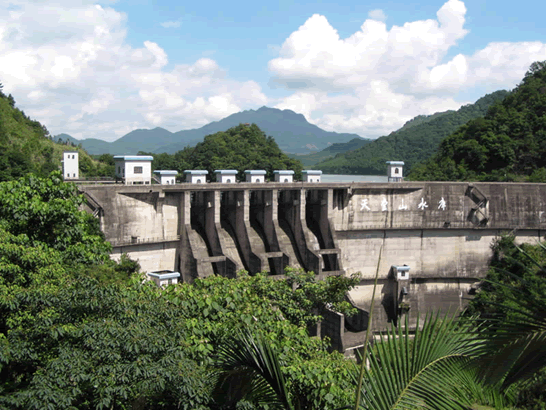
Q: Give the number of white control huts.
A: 11